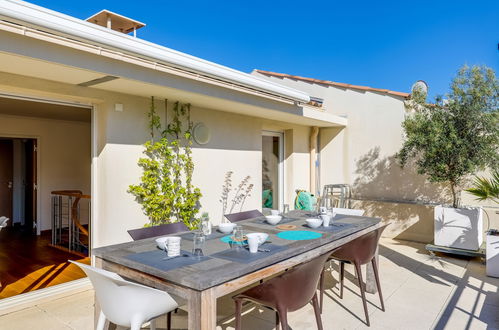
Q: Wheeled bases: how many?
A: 1